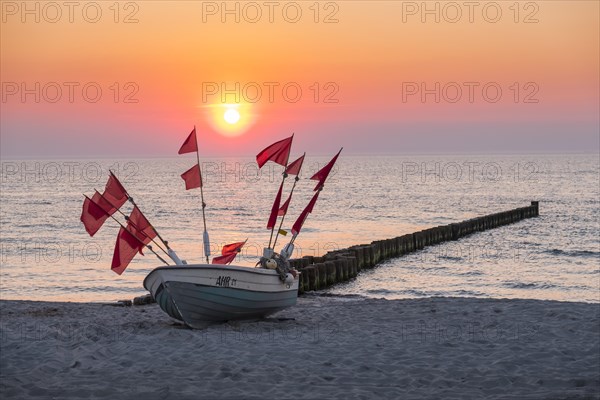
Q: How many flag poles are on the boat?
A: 8